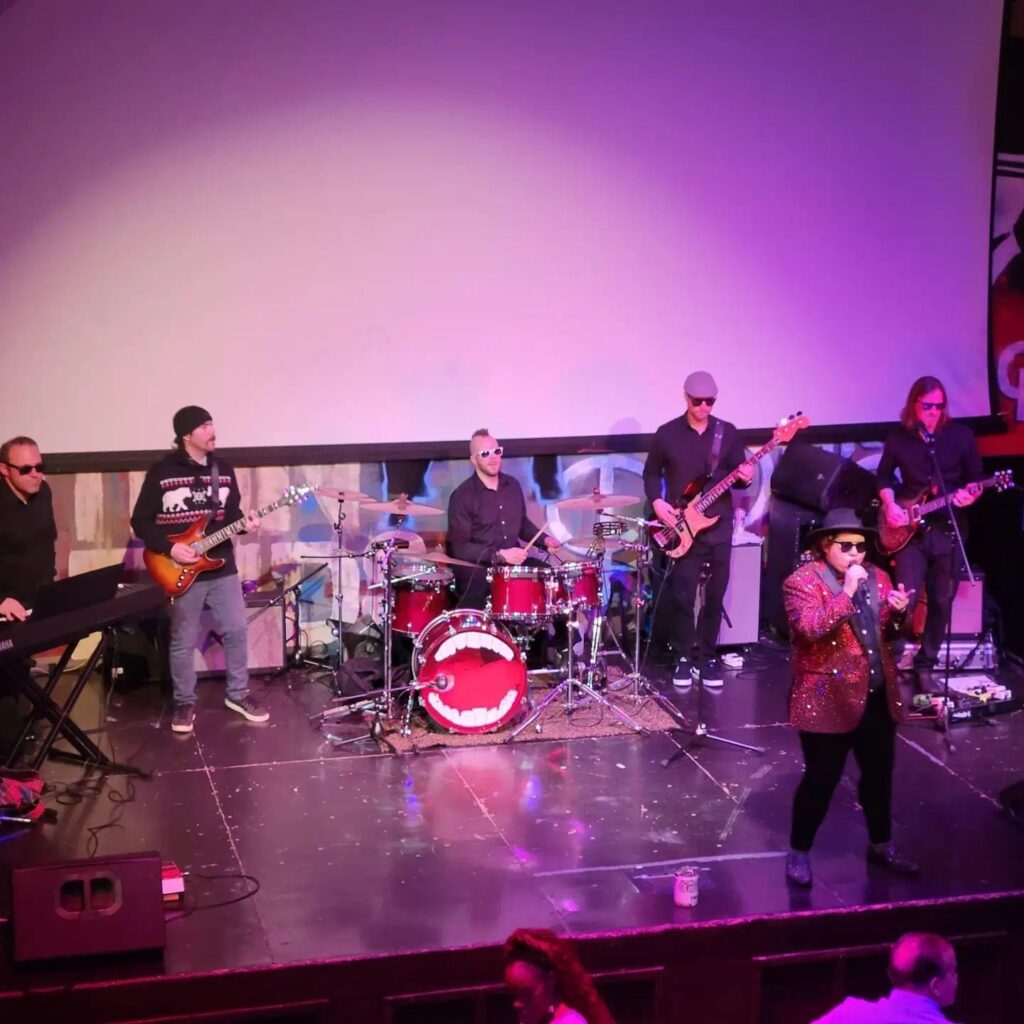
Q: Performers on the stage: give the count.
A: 6